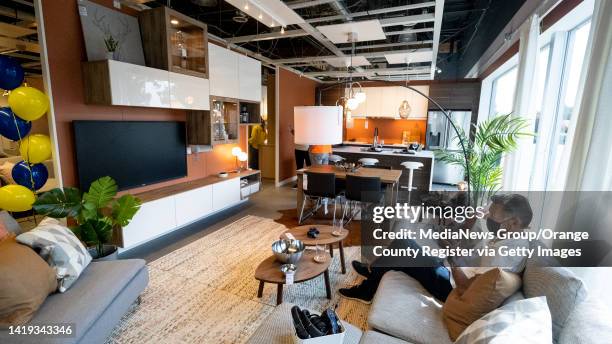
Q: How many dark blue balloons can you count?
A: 3